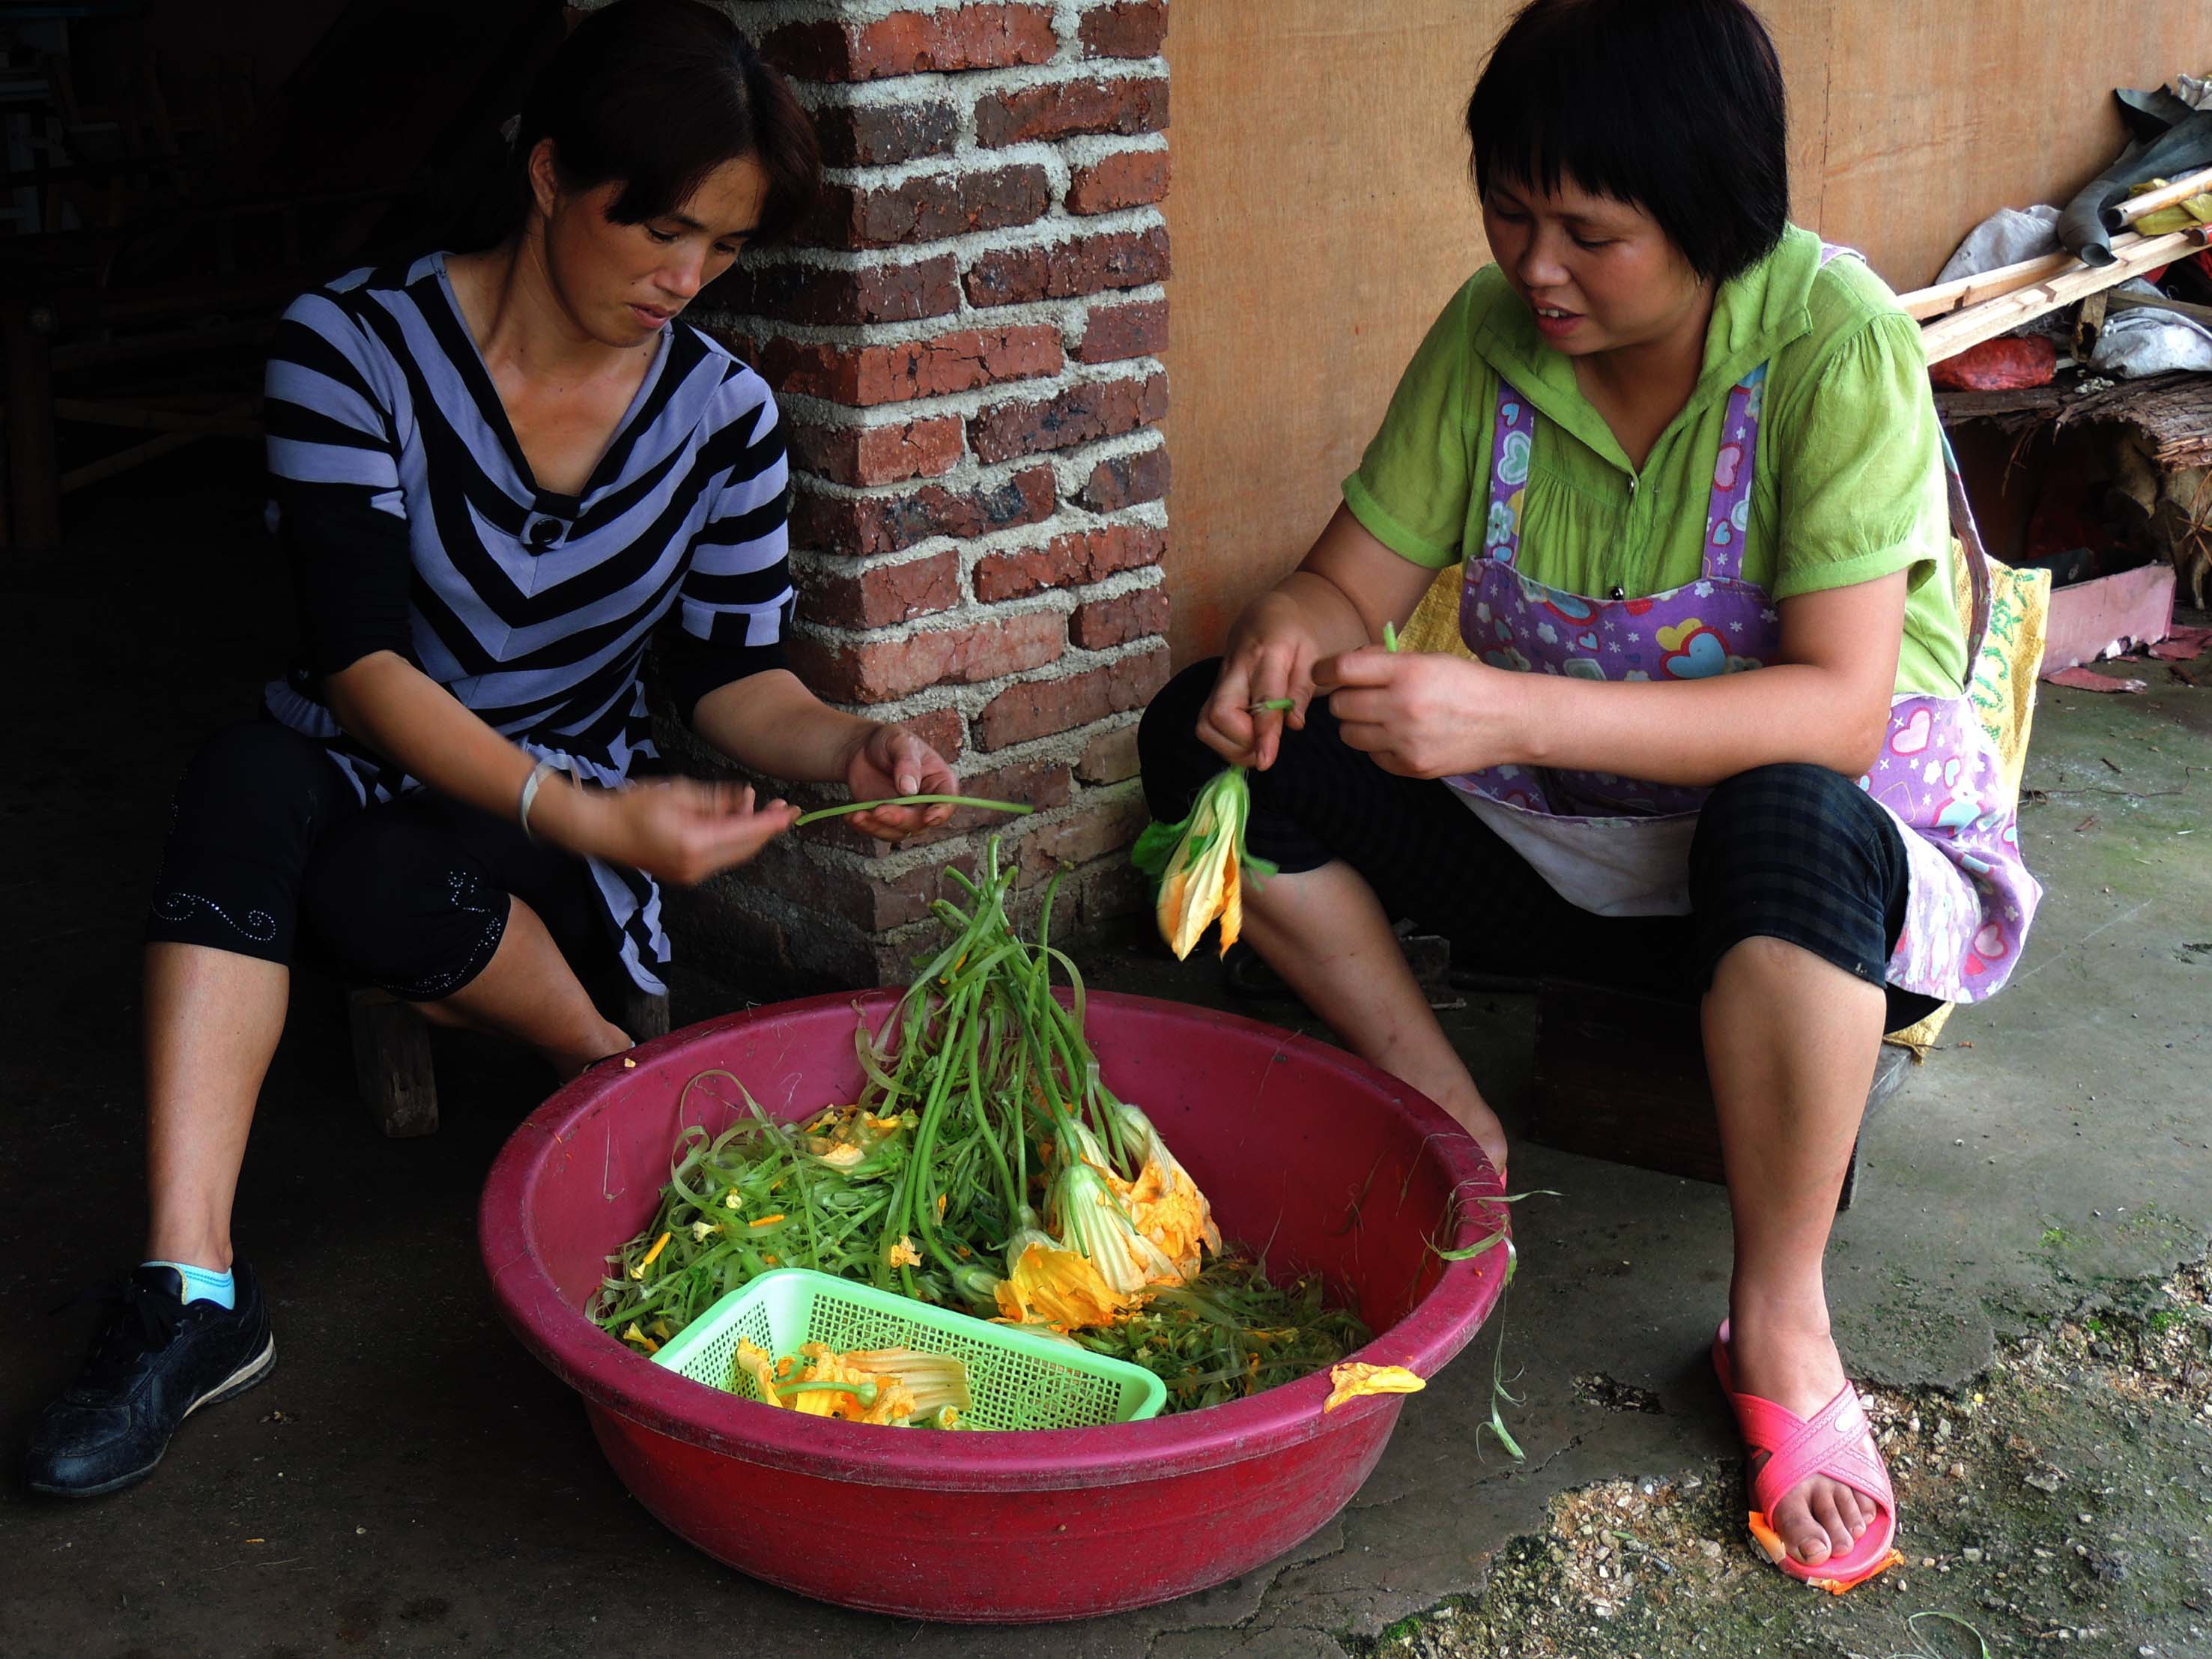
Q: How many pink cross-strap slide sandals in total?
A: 1